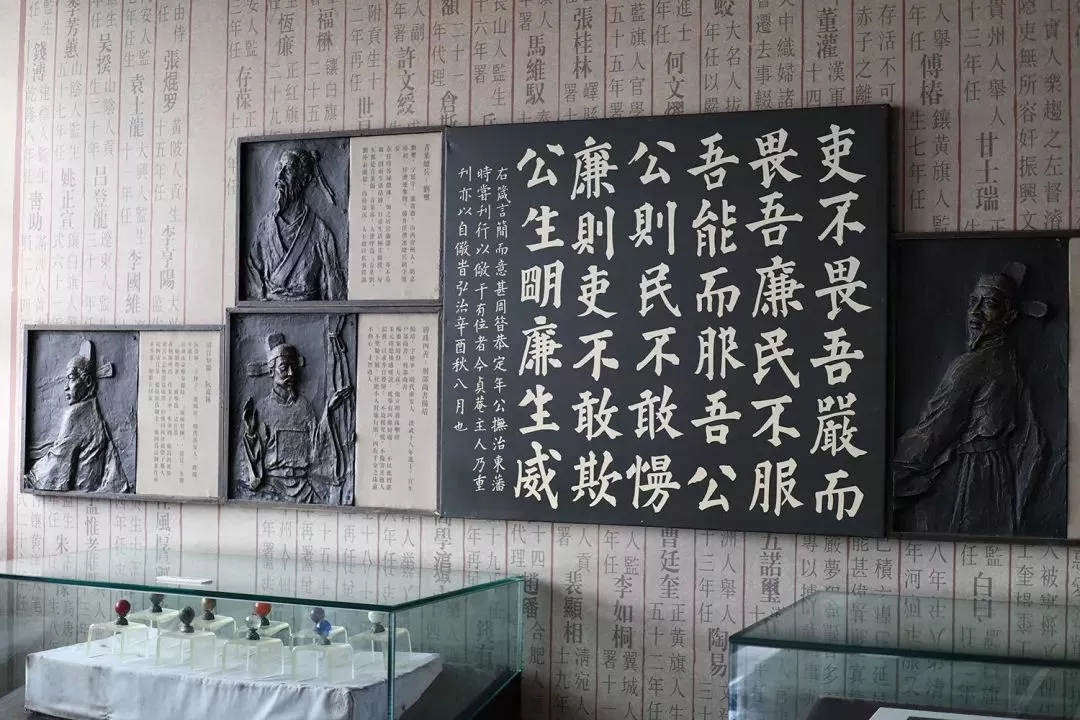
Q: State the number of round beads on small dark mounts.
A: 9